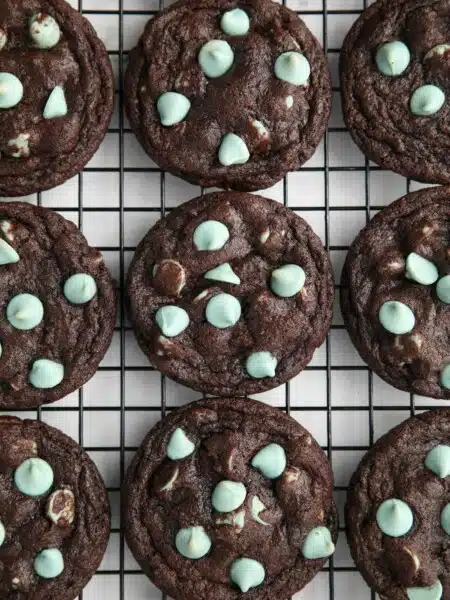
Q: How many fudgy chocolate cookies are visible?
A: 9